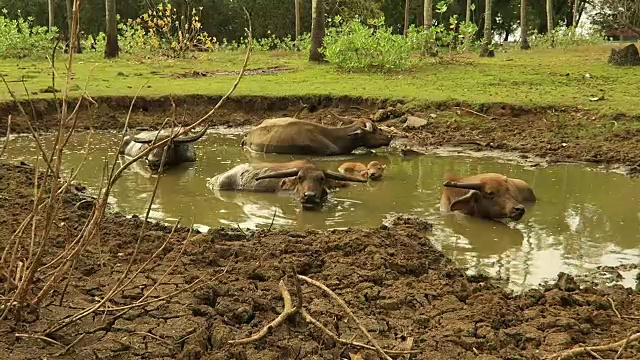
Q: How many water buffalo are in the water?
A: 5